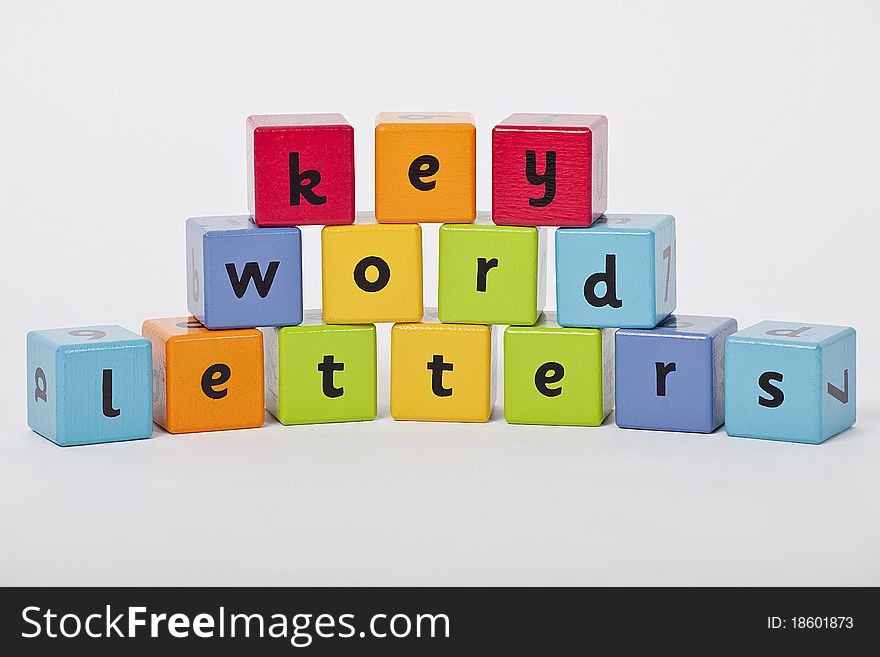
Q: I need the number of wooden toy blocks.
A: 14